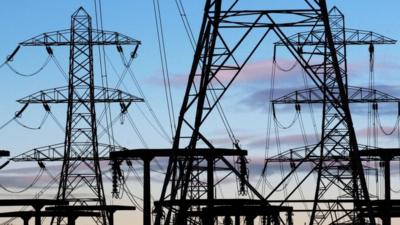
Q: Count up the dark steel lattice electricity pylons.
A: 3